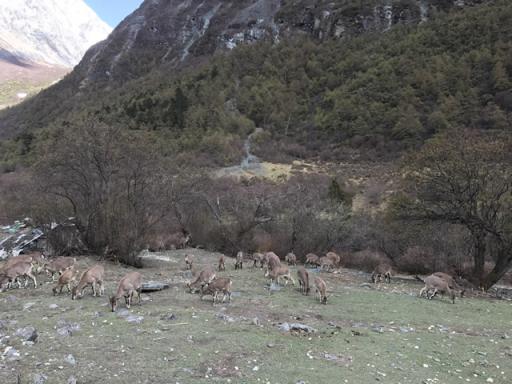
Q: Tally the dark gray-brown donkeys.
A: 0